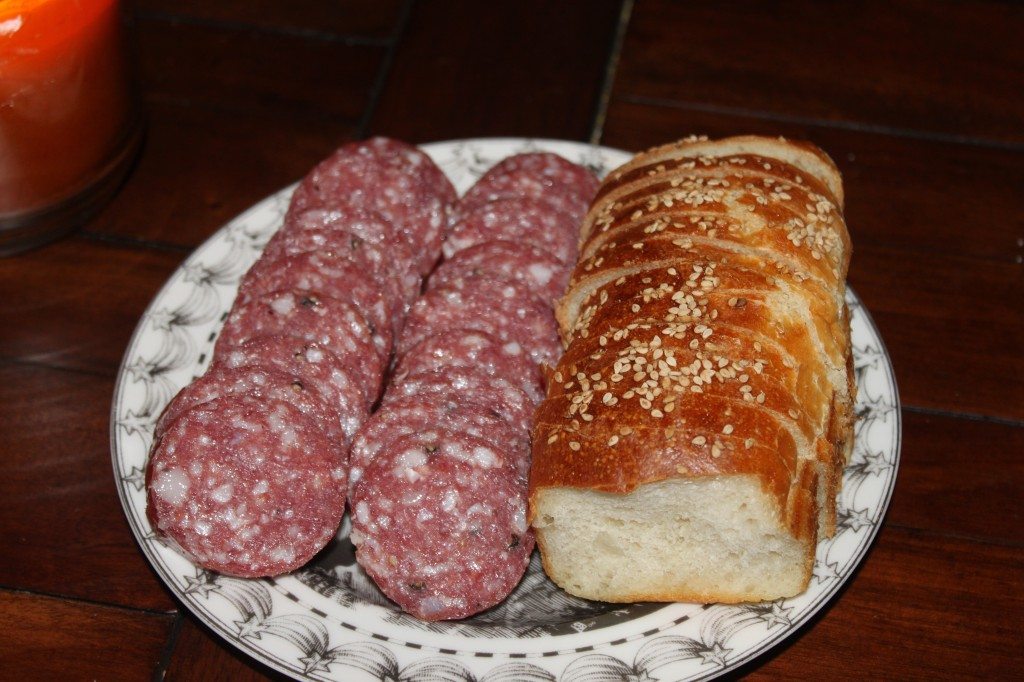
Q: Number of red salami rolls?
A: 2